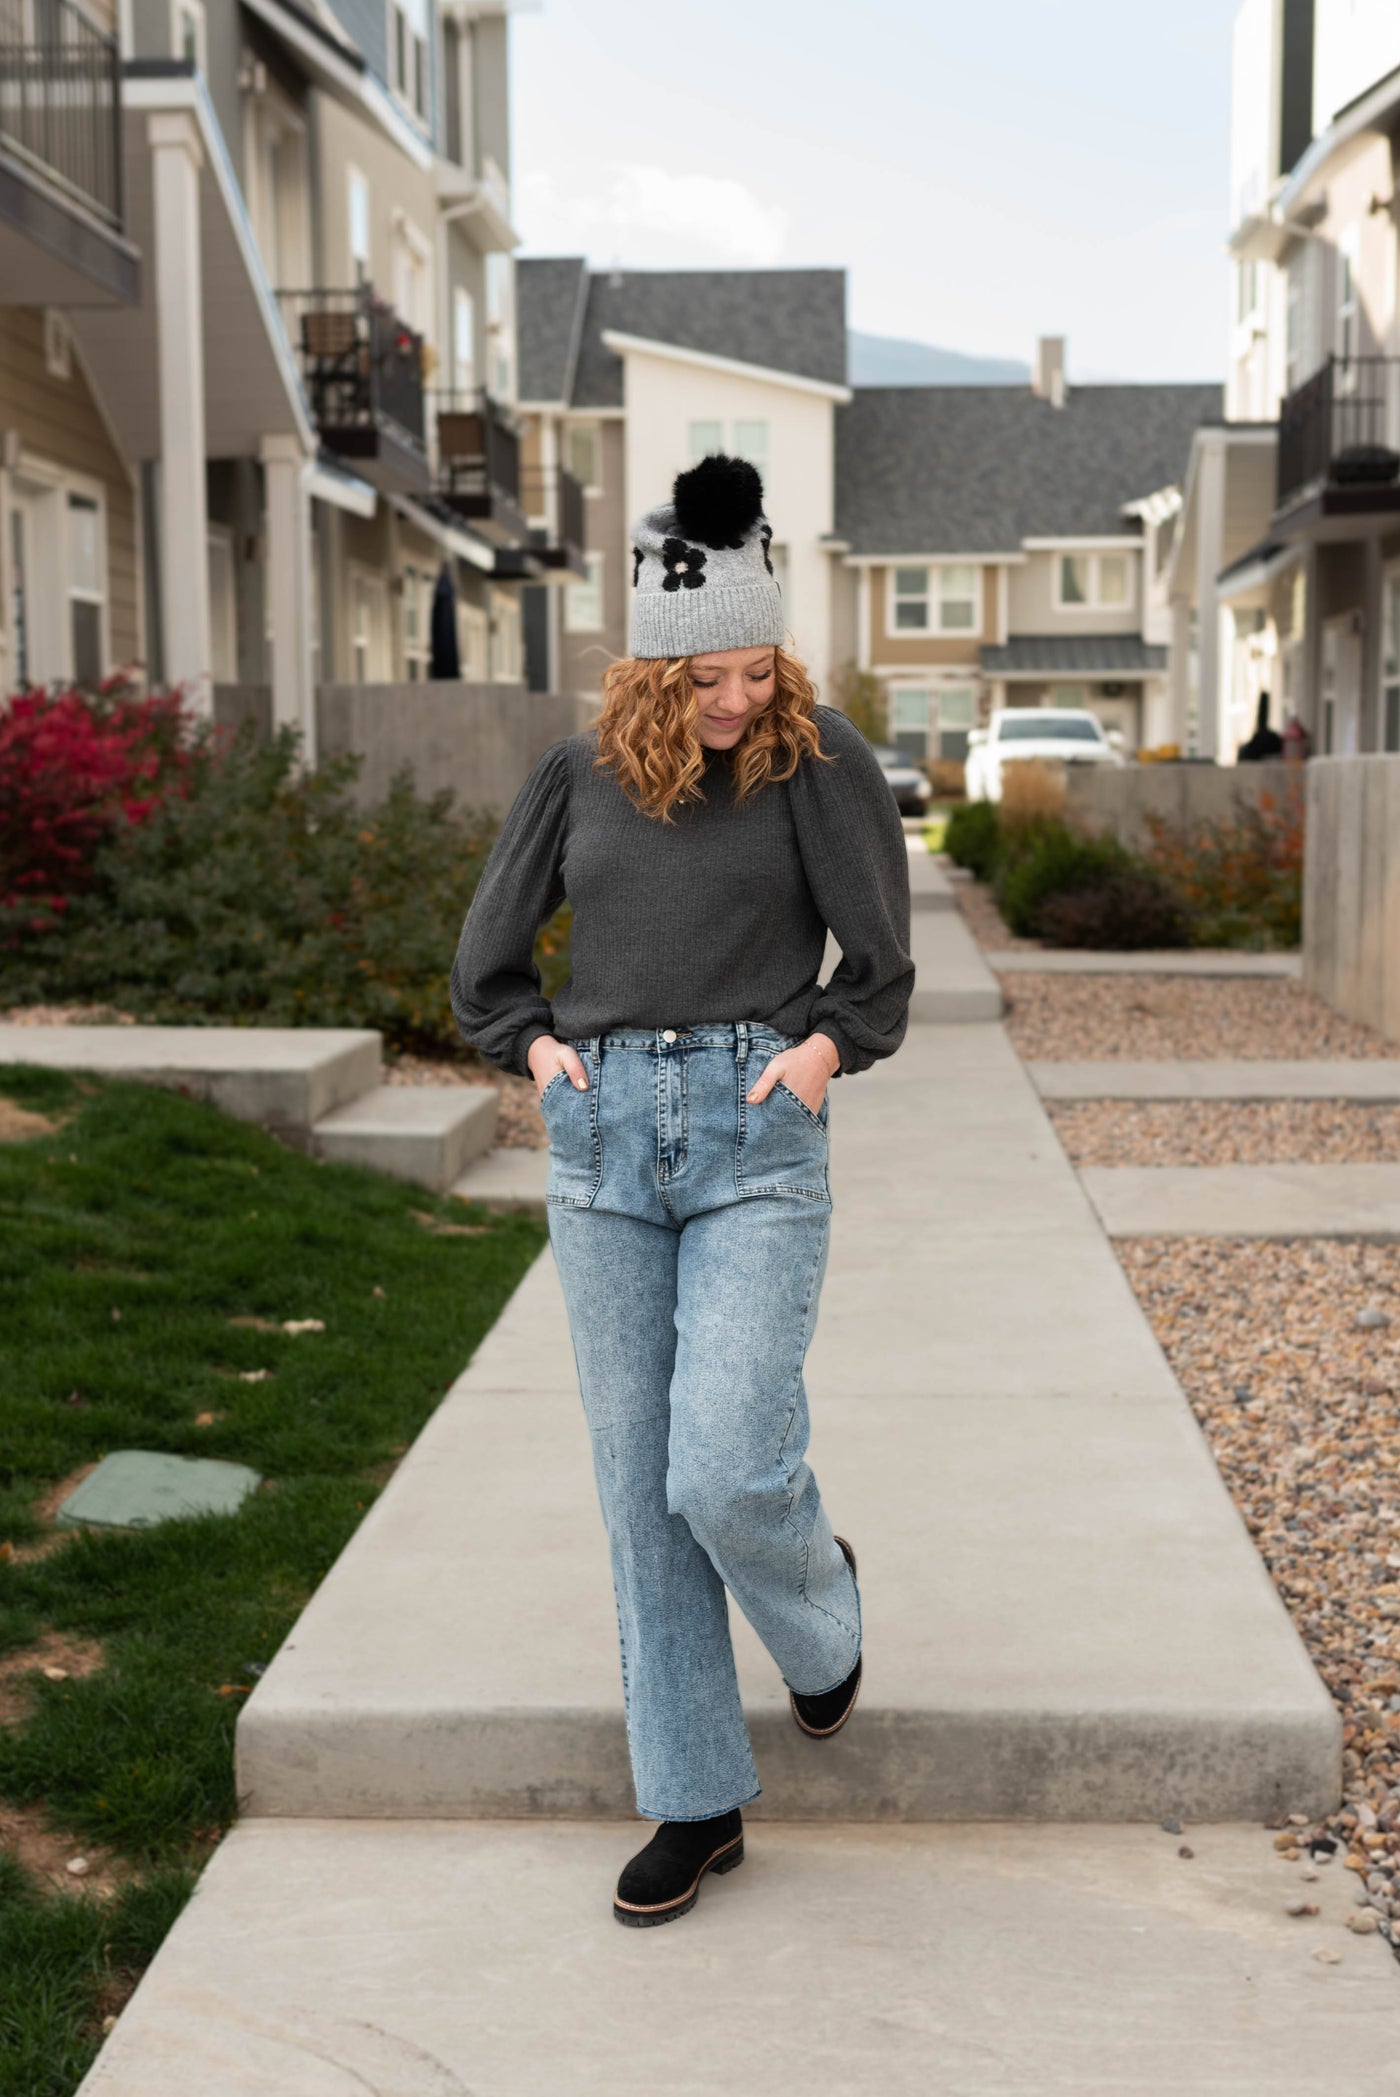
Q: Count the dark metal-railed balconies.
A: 5